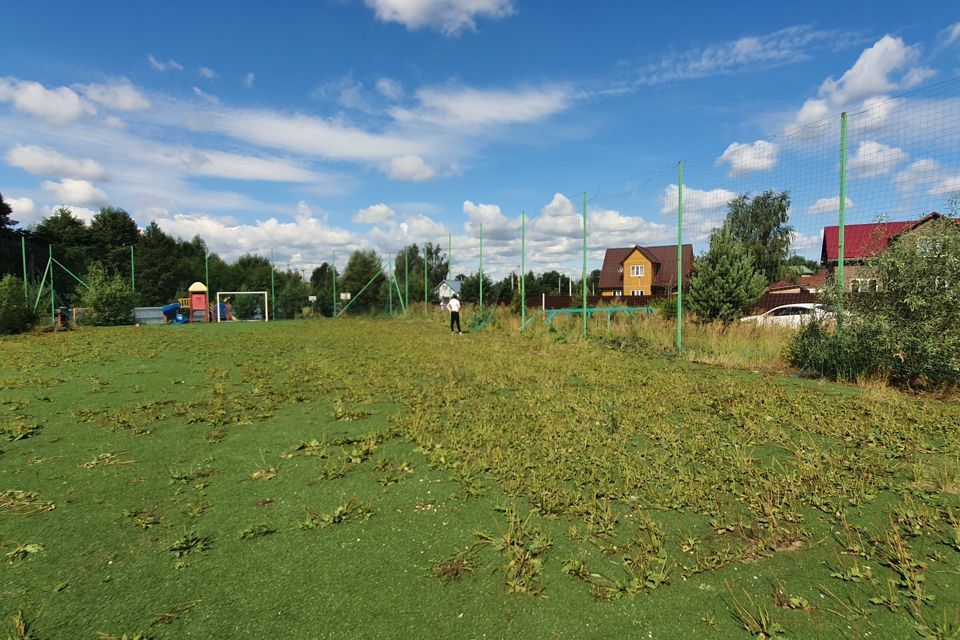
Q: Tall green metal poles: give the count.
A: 15